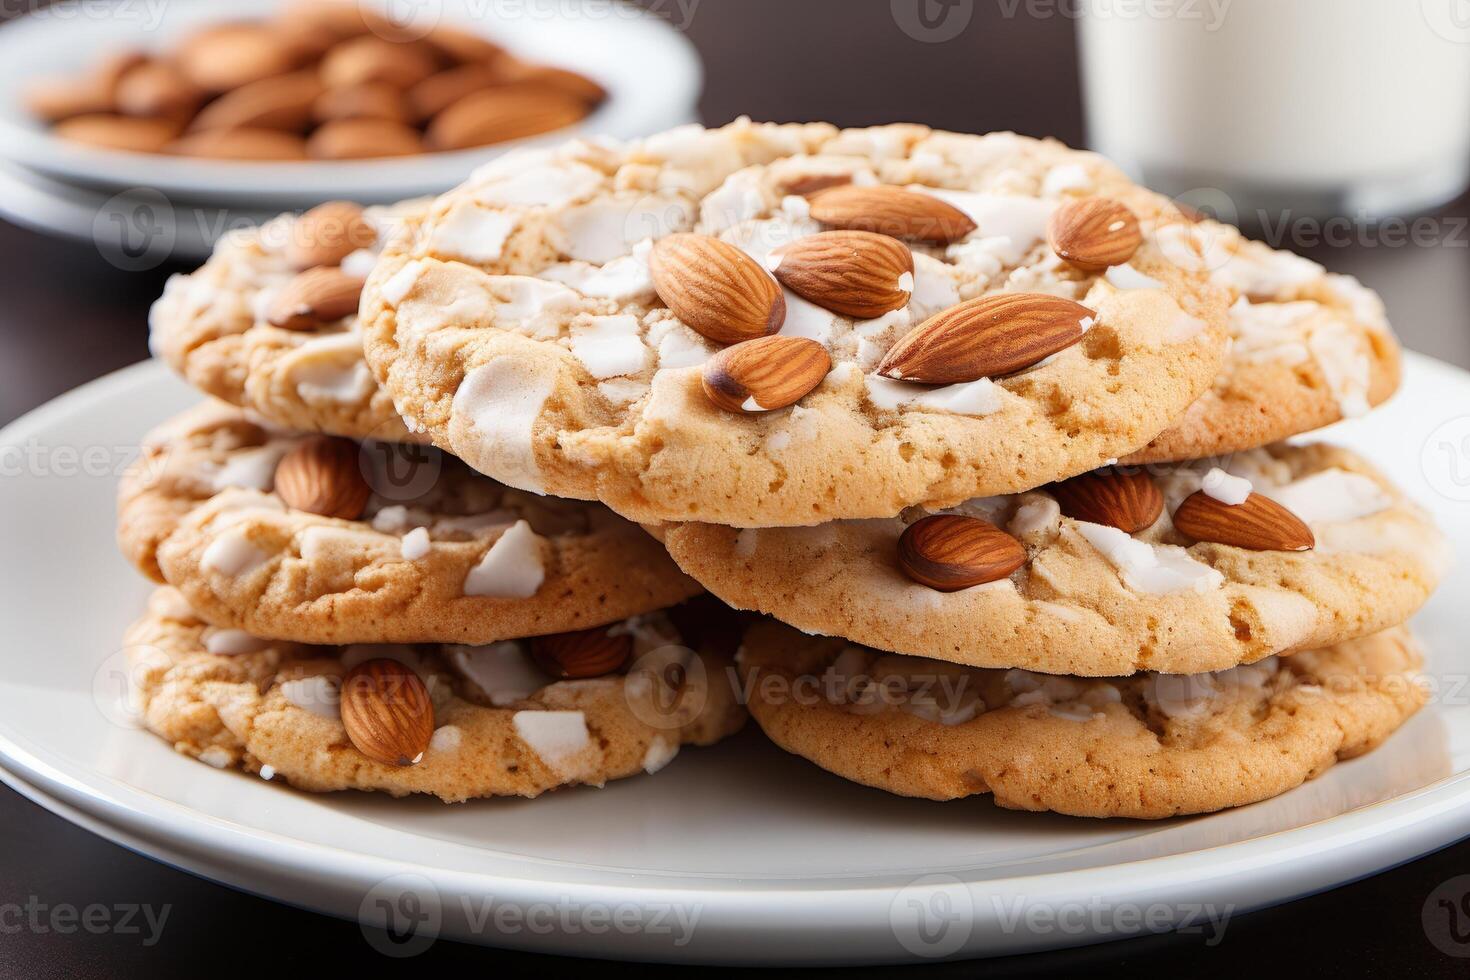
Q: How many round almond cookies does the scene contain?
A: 7